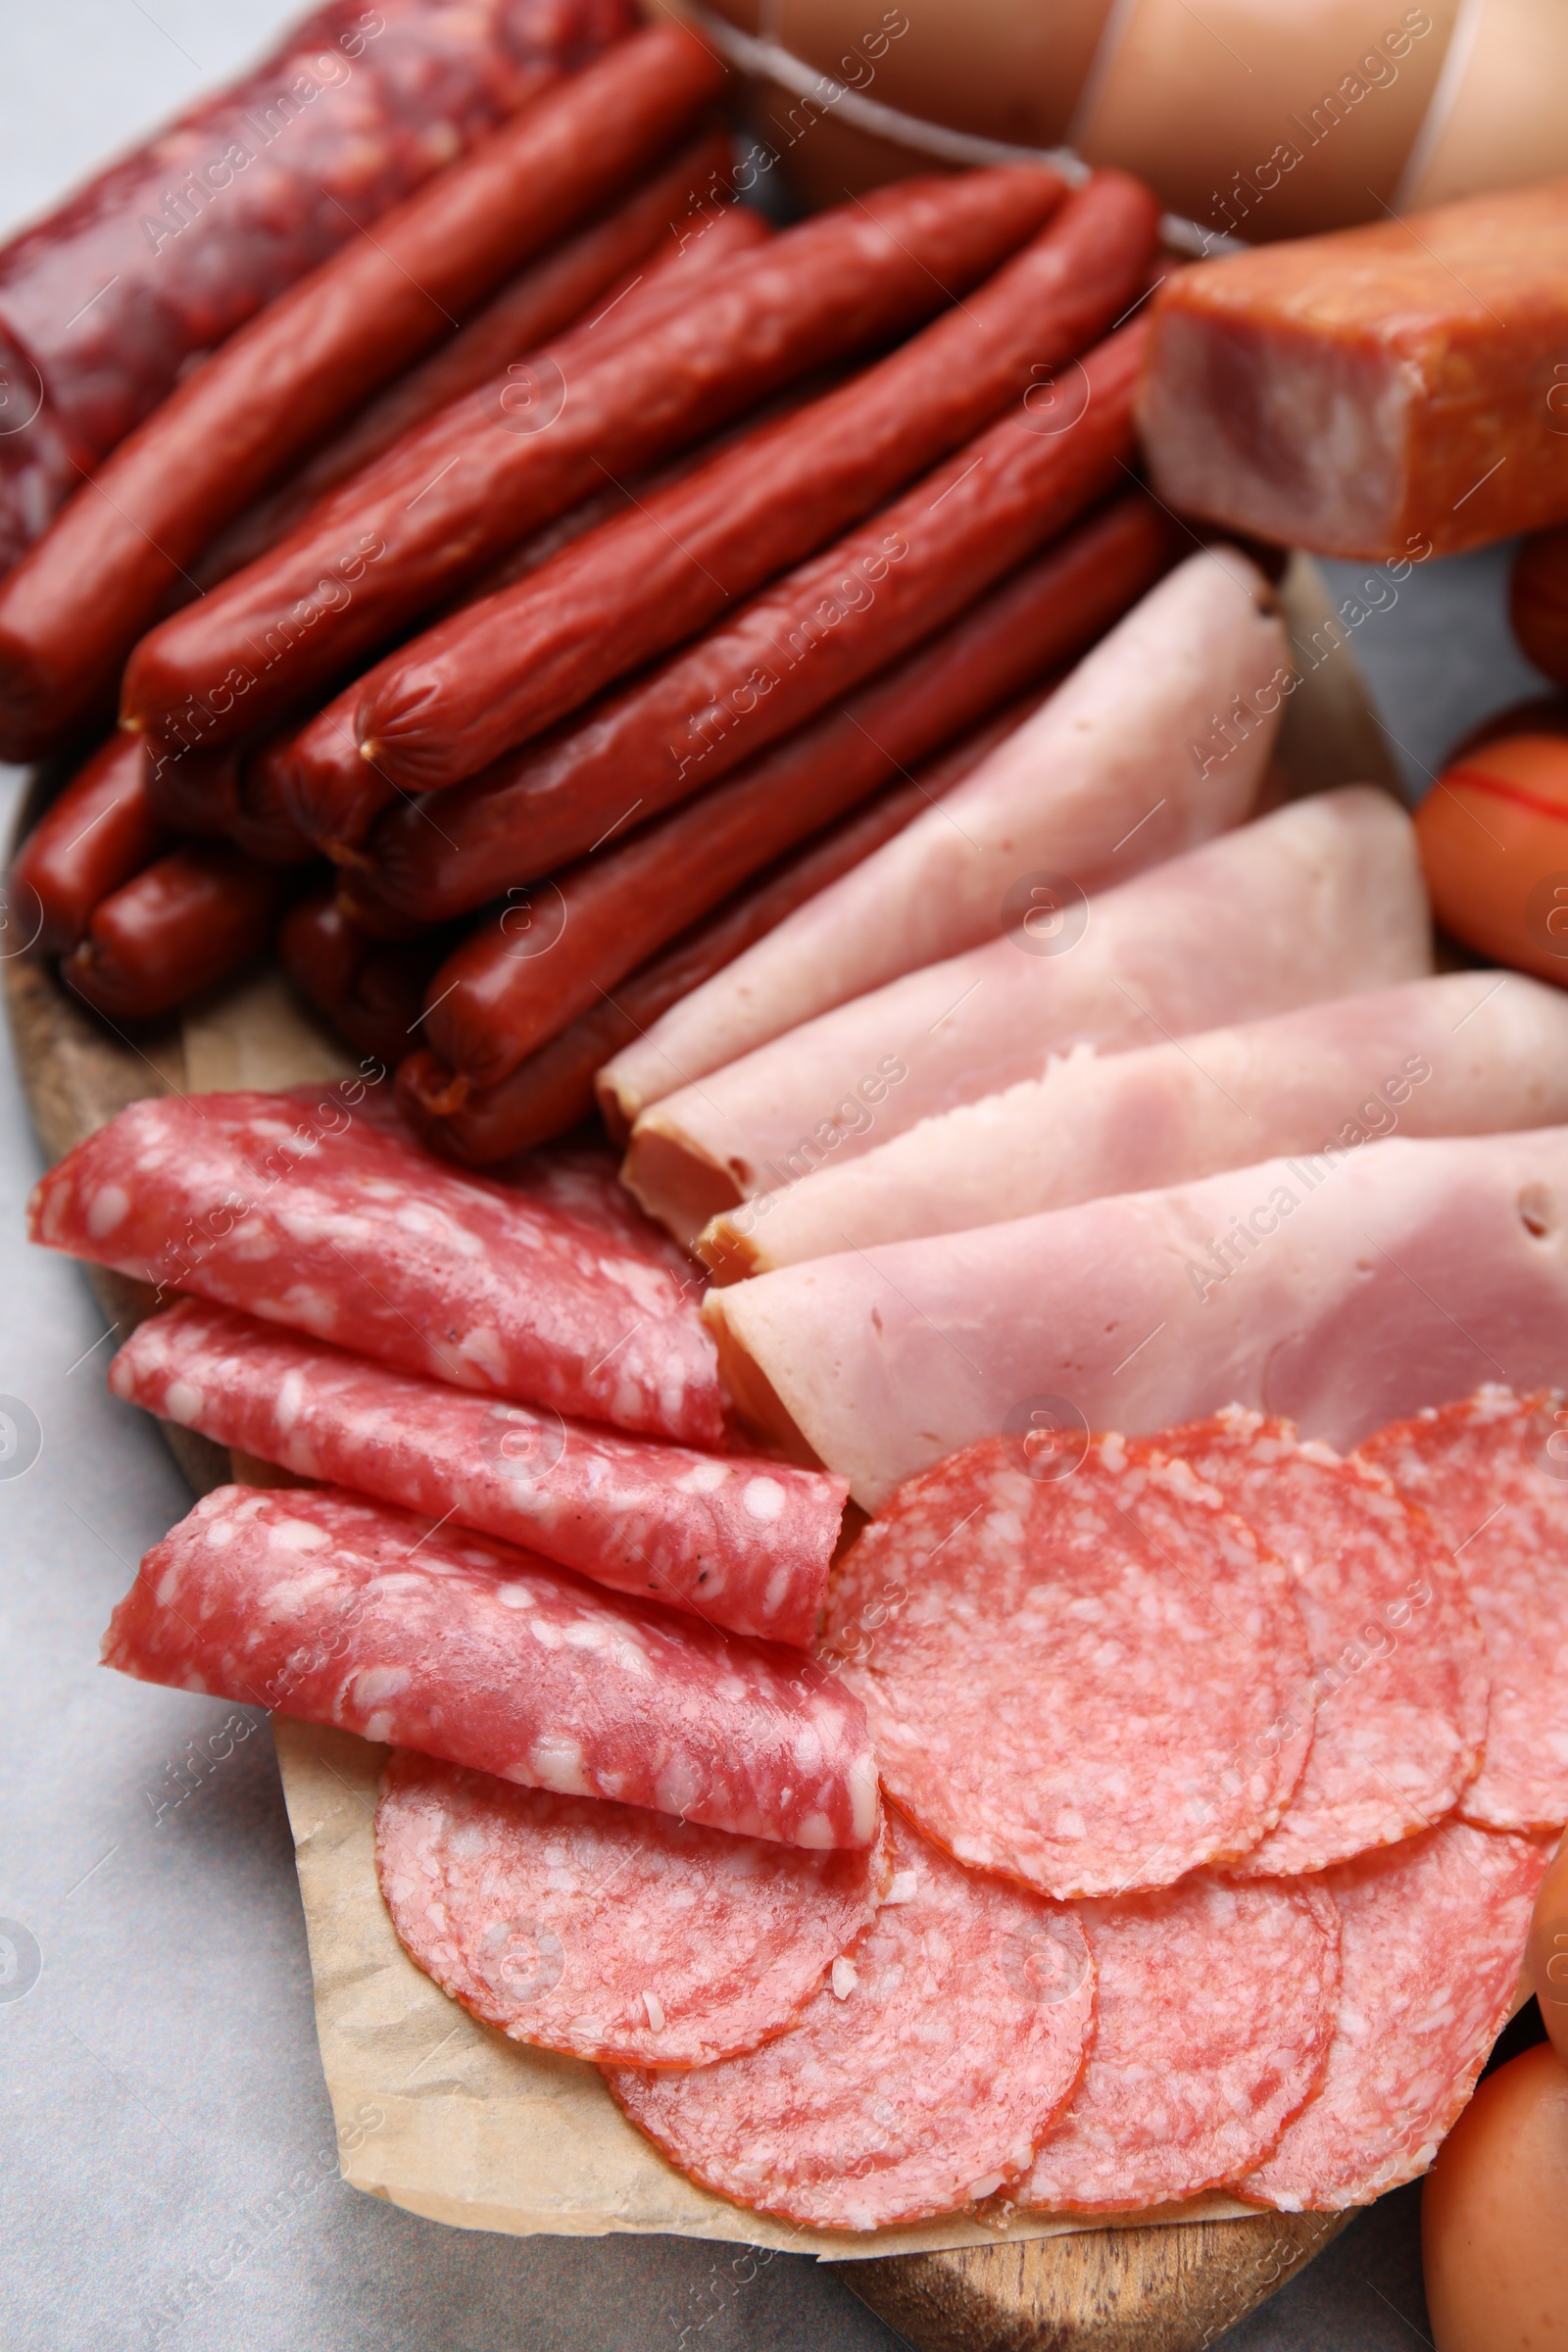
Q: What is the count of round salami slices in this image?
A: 7